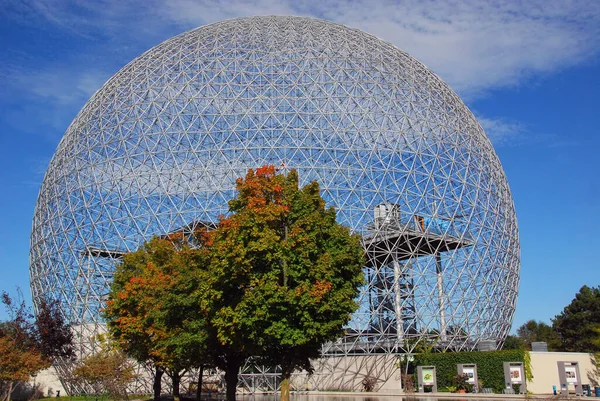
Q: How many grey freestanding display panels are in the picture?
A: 4